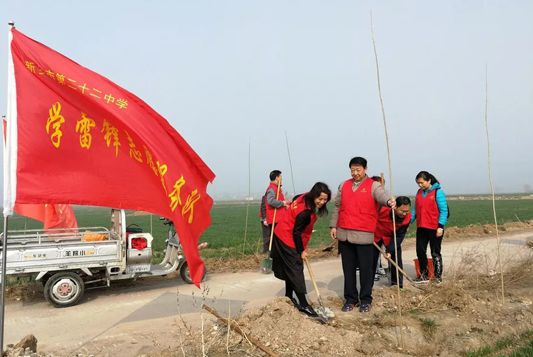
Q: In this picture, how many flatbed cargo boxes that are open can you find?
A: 1